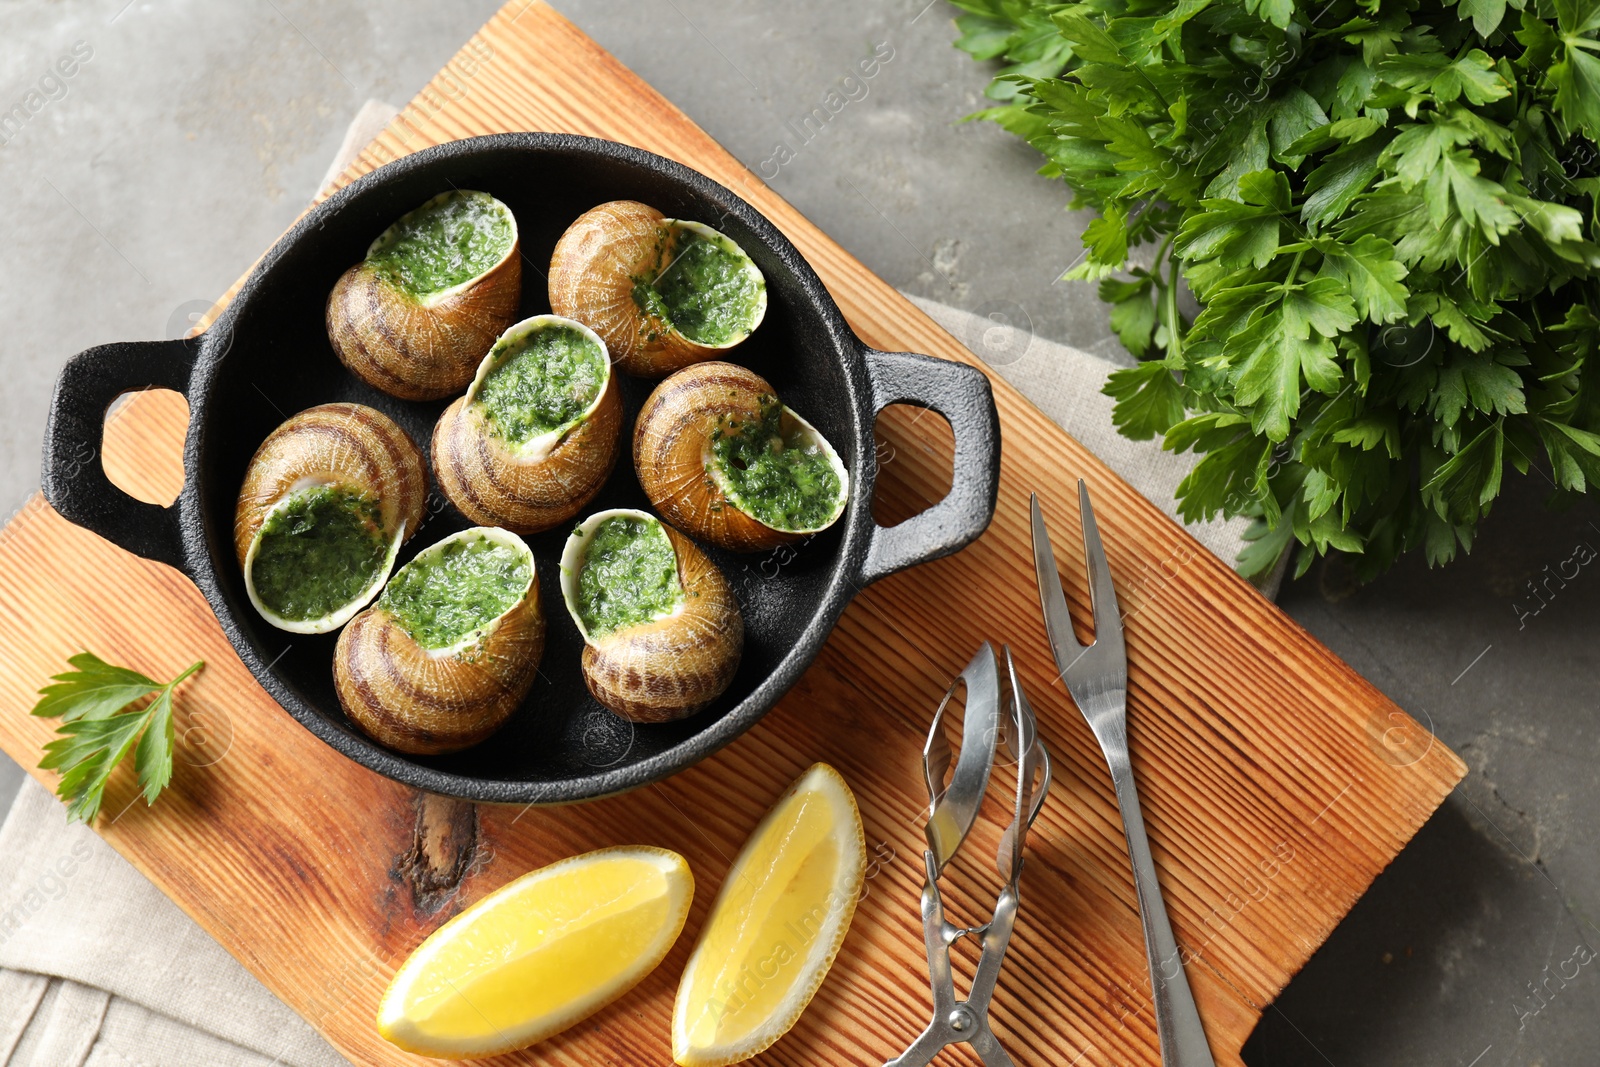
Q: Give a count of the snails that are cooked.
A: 7